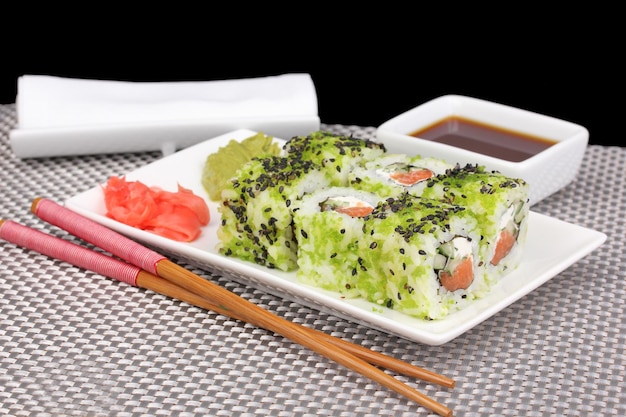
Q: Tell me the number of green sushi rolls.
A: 6